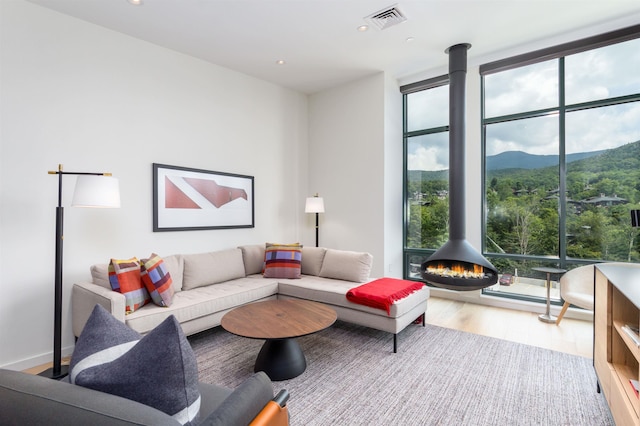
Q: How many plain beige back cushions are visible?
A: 5